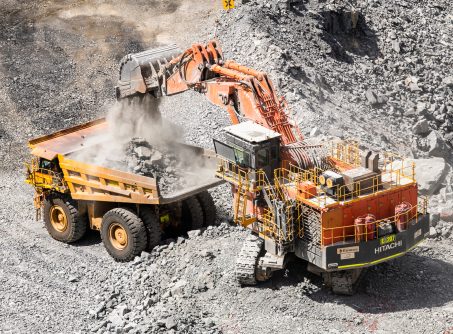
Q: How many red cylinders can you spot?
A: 3